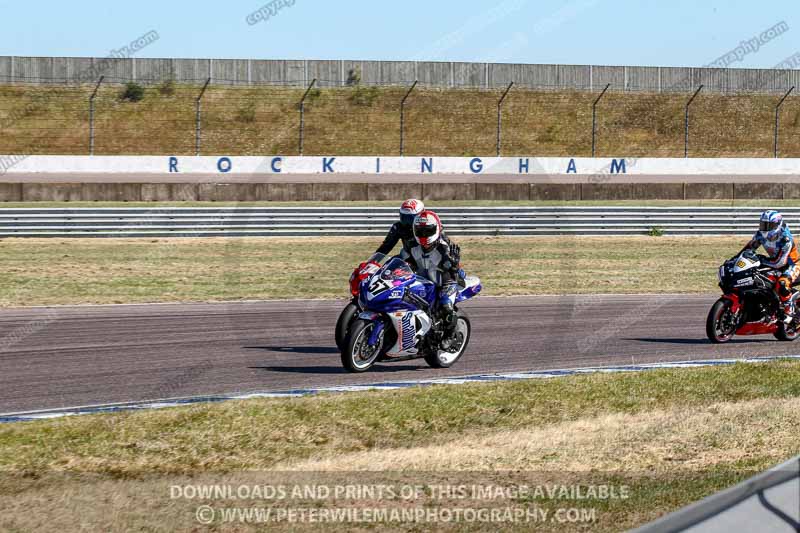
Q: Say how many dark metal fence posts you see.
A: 8